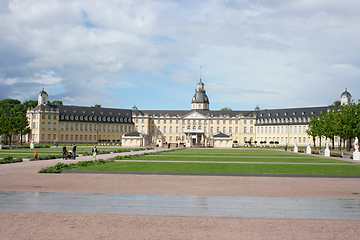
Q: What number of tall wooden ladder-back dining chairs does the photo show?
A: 0